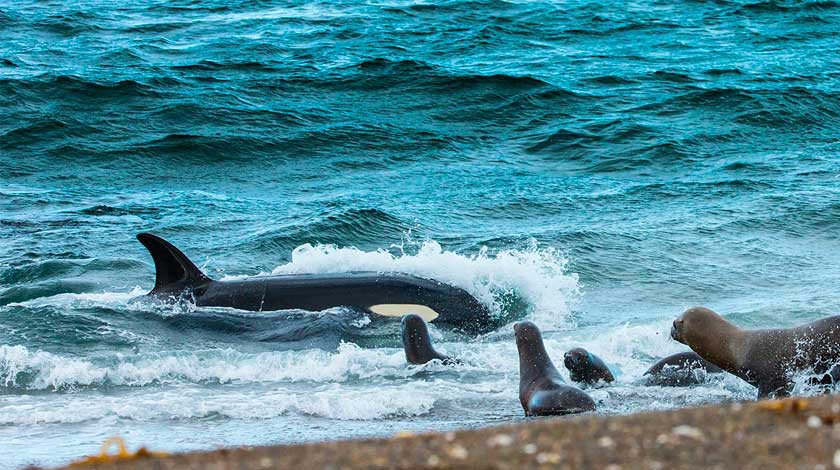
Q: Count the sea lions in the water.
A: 5